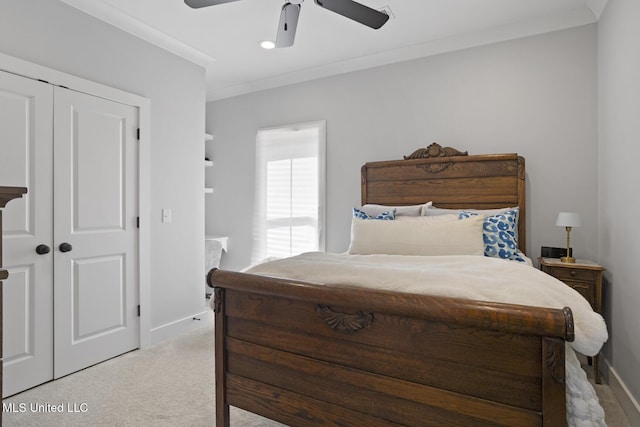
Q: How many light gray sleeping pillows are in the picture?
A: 2